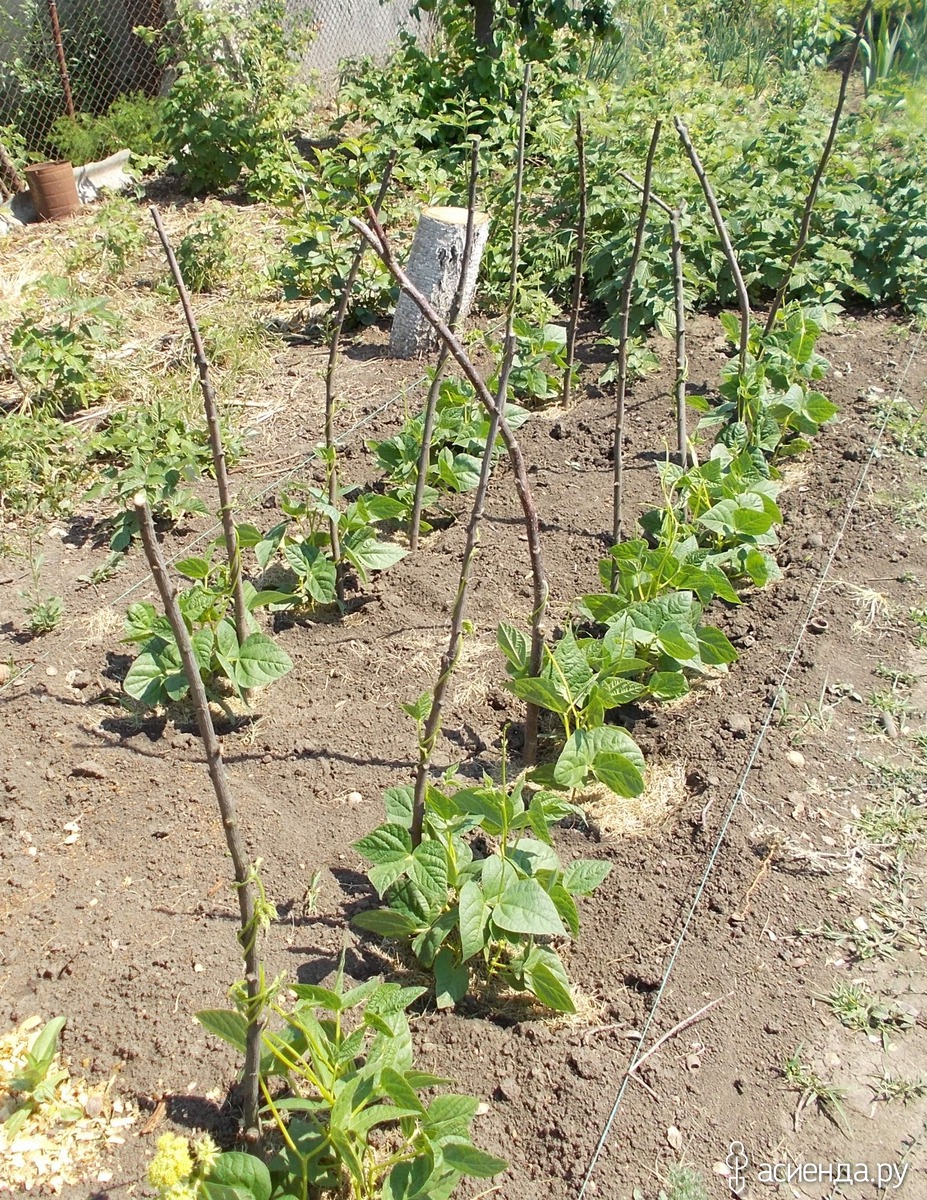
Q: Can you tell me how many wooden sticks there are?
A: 11